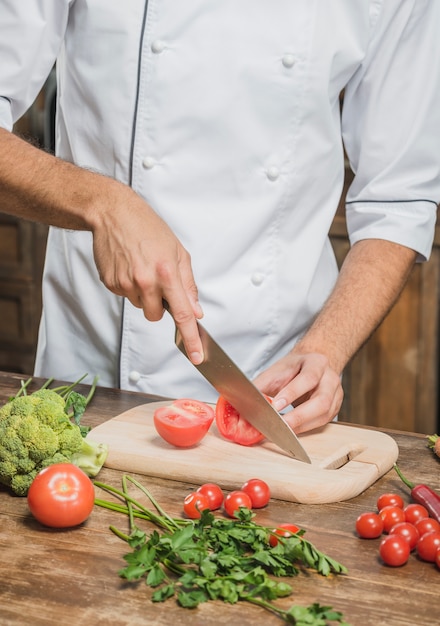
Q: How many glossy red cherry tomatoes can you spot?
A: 14